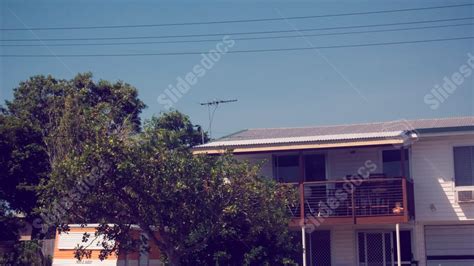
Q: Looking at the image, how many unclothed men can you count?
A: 0